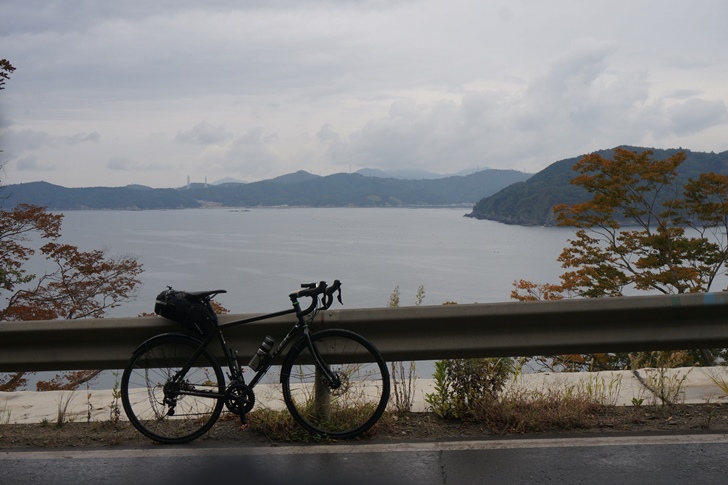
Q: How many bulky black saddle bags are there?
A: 1